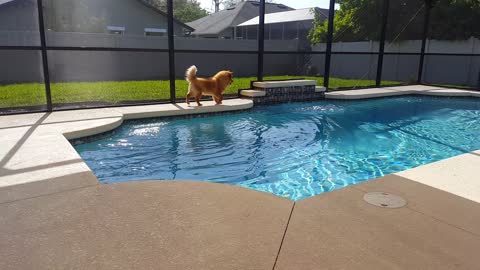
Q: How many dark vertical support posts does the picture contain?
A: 6